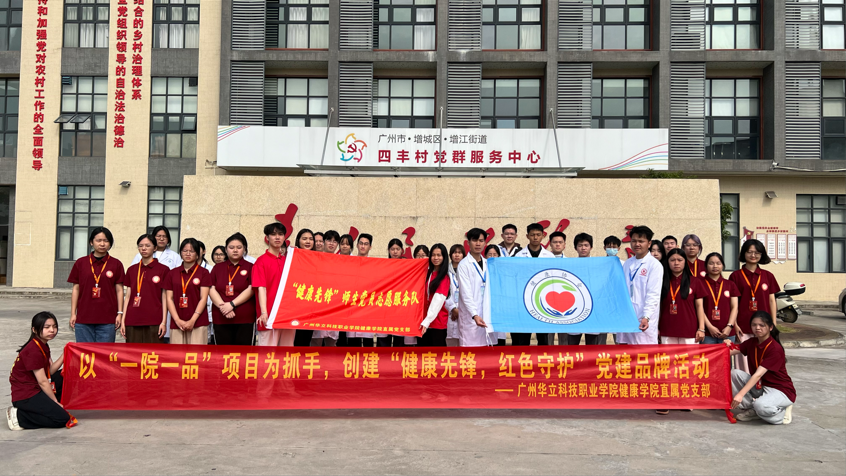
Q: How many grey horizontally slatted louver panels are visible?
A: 12